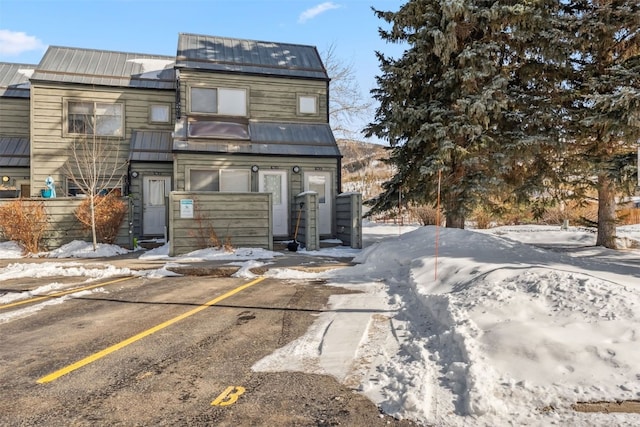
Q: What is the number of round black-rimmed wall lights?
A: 4